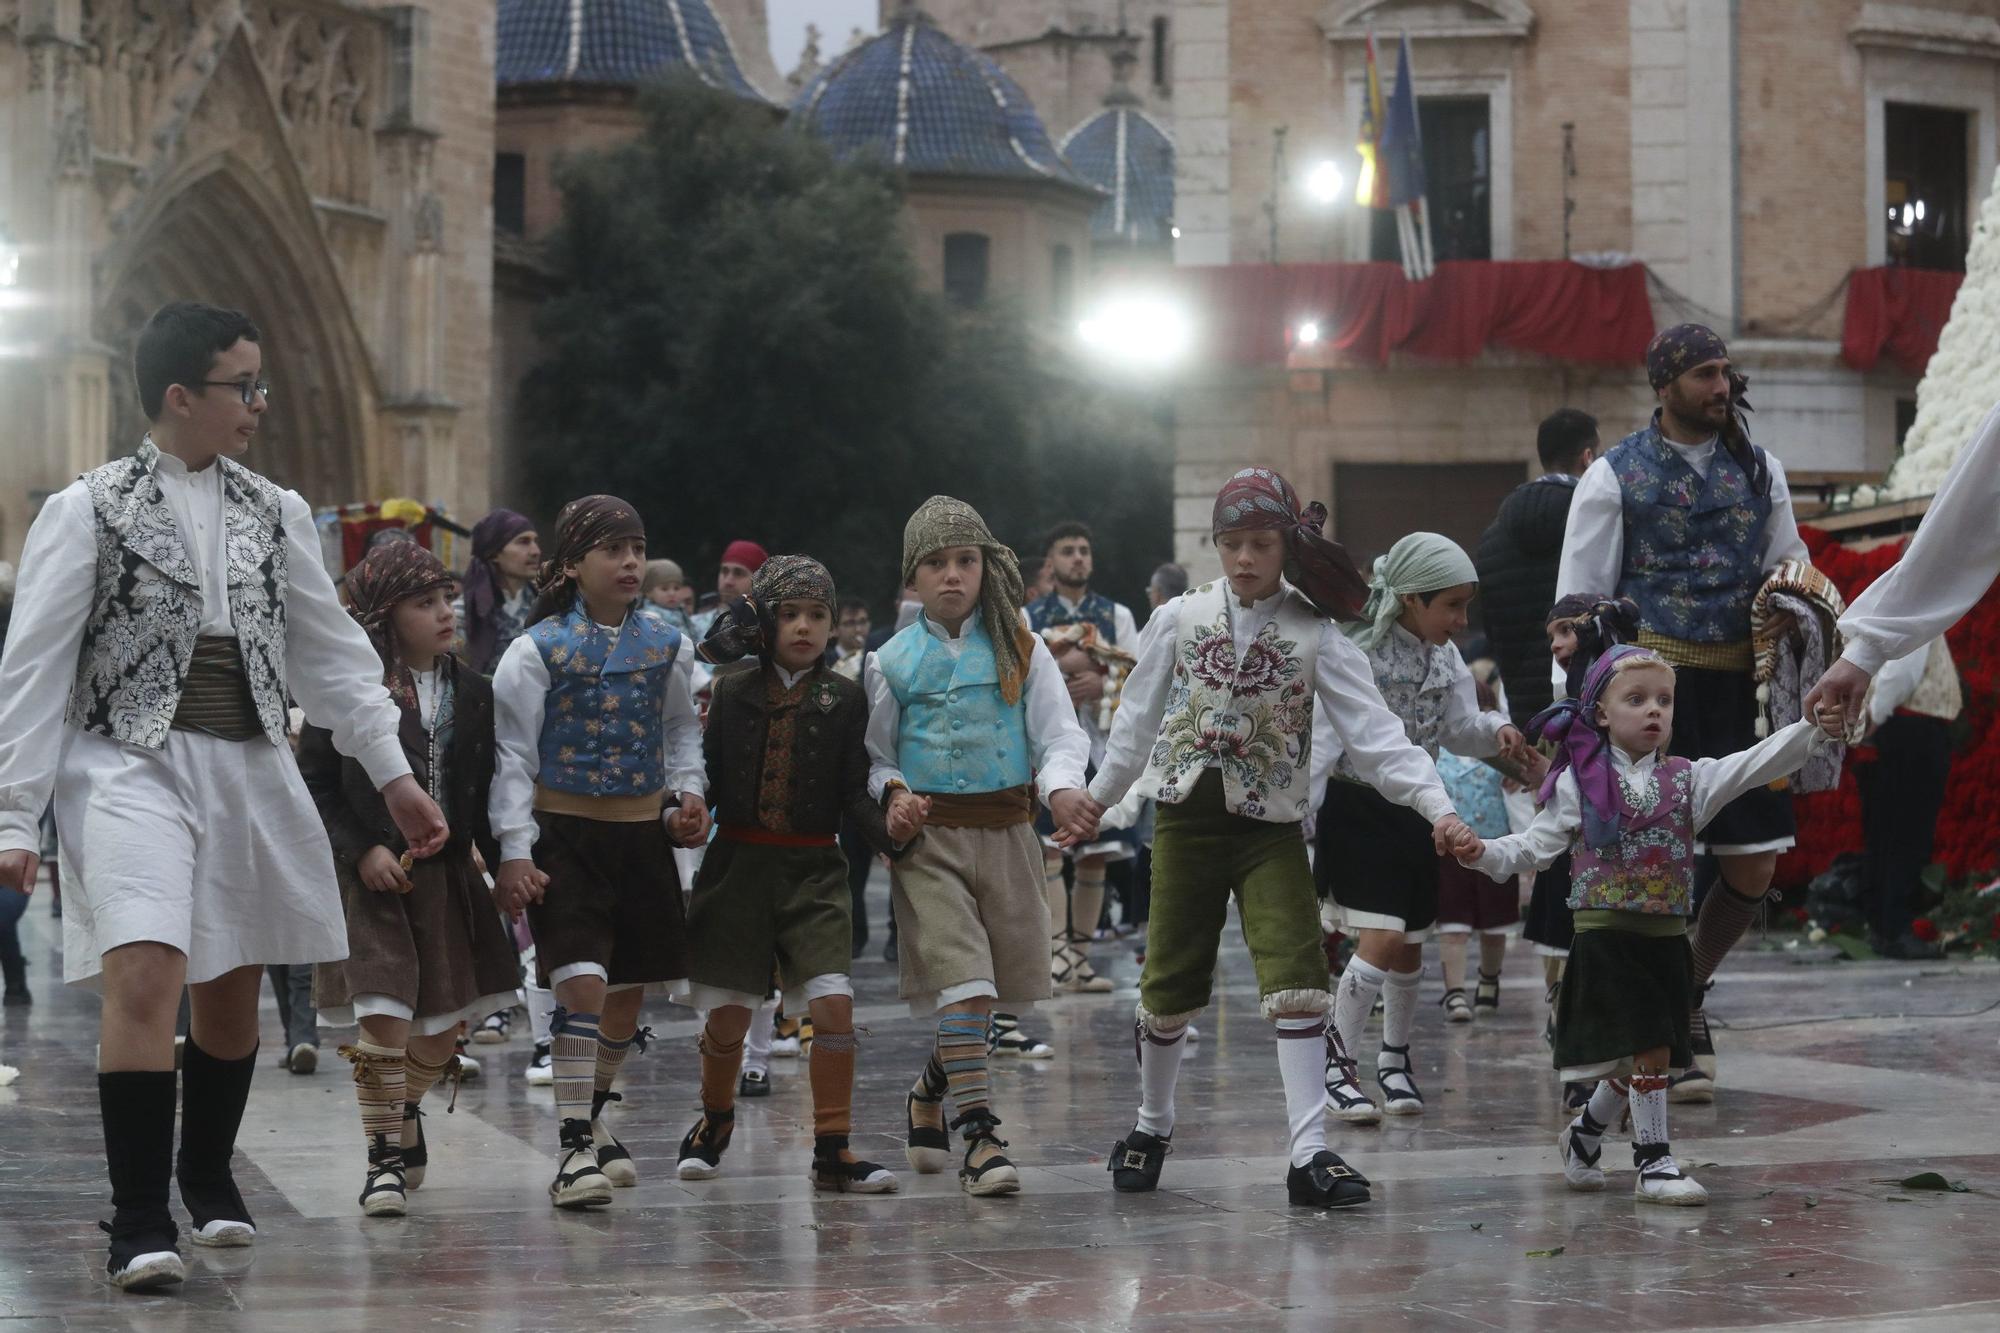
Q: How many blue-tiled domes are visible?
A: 3